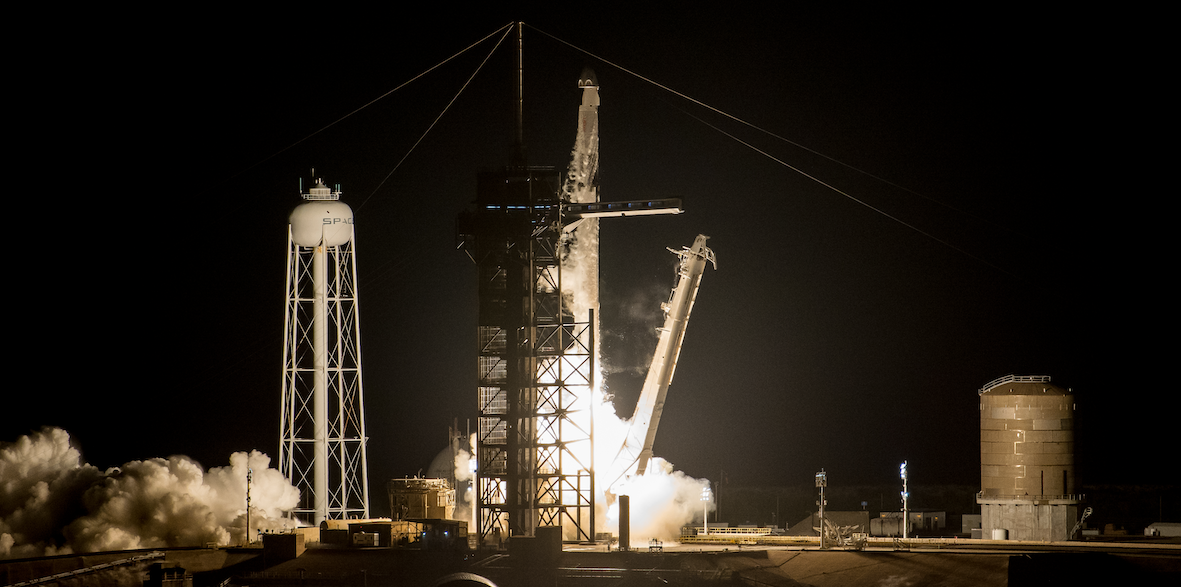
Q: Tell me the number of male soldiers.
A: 0